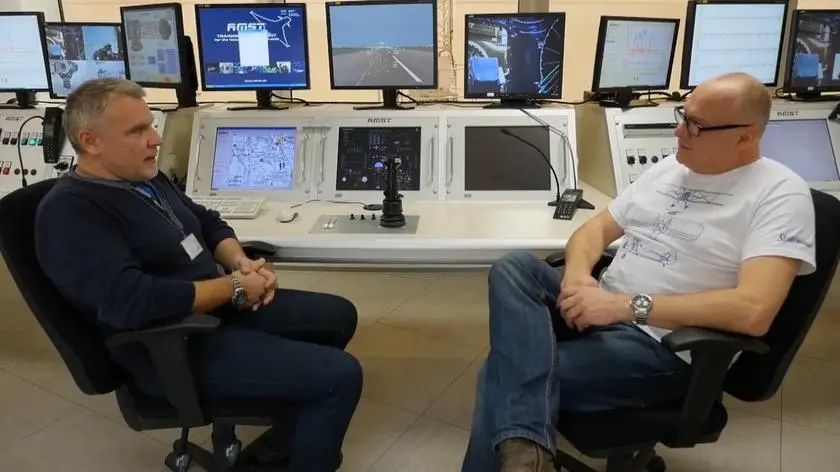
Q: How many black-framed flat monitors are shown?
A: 9